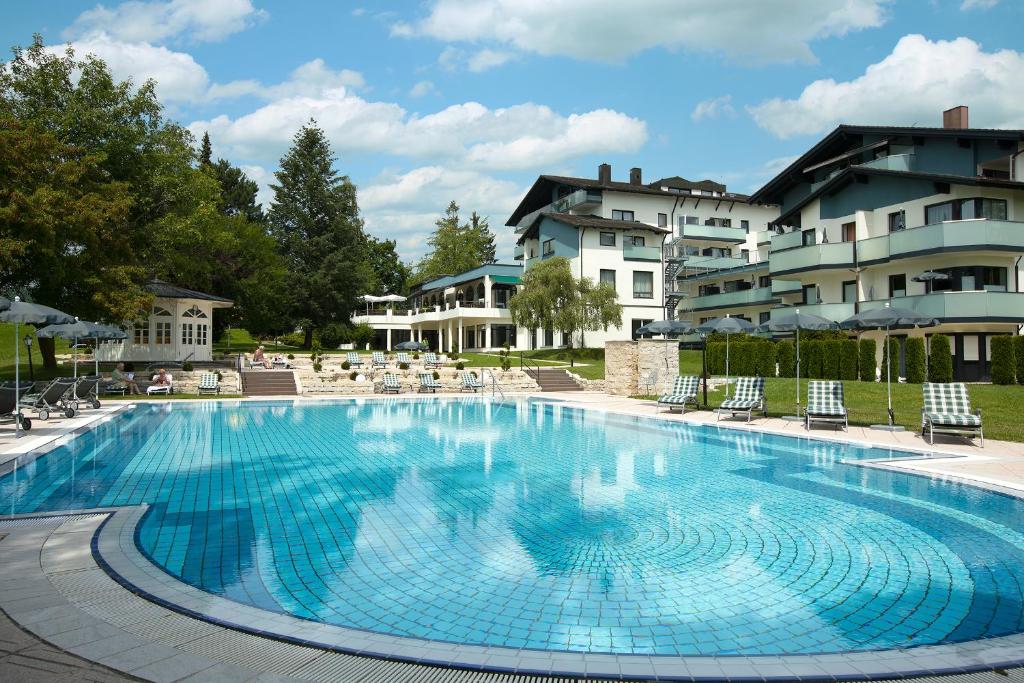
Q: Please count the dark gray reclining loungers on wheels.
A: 3